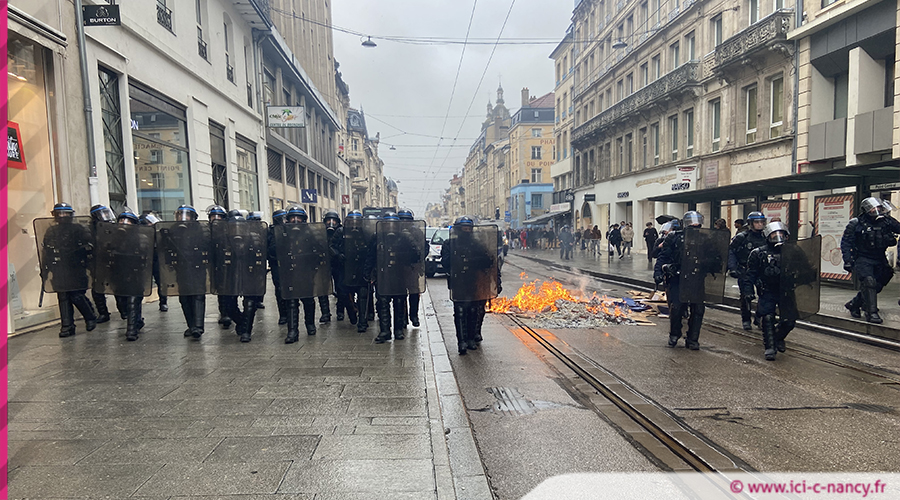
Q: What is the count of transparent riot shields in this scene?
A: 10